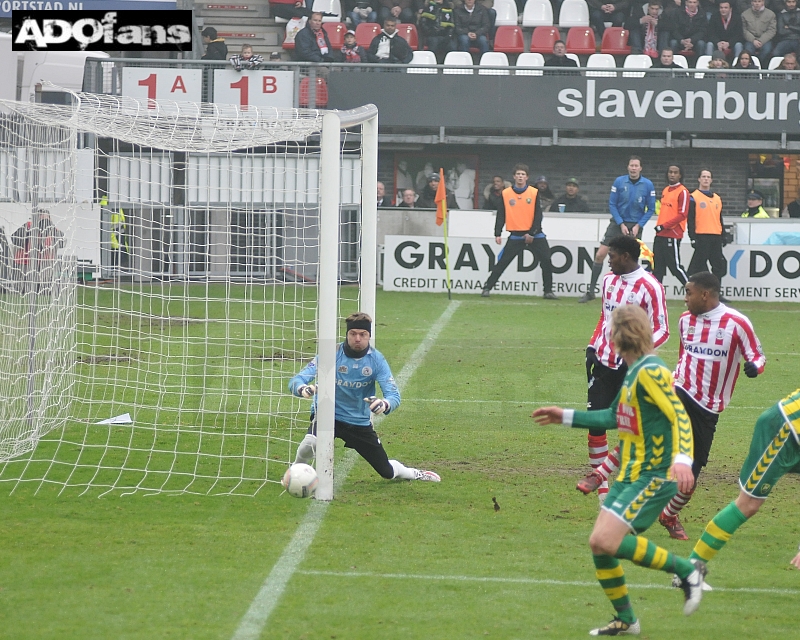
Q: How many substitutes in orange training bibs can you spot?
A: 3